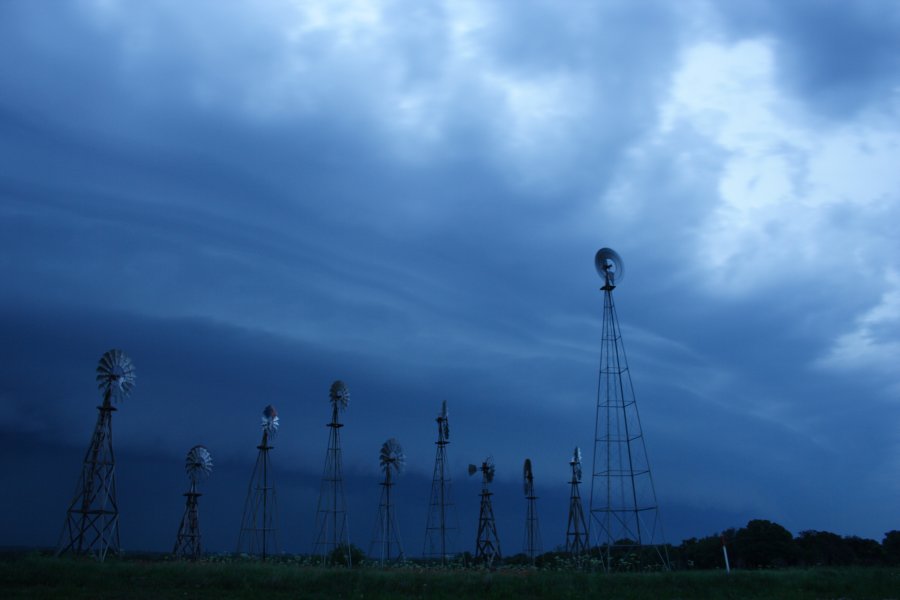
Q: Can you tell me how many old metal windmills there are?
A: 10